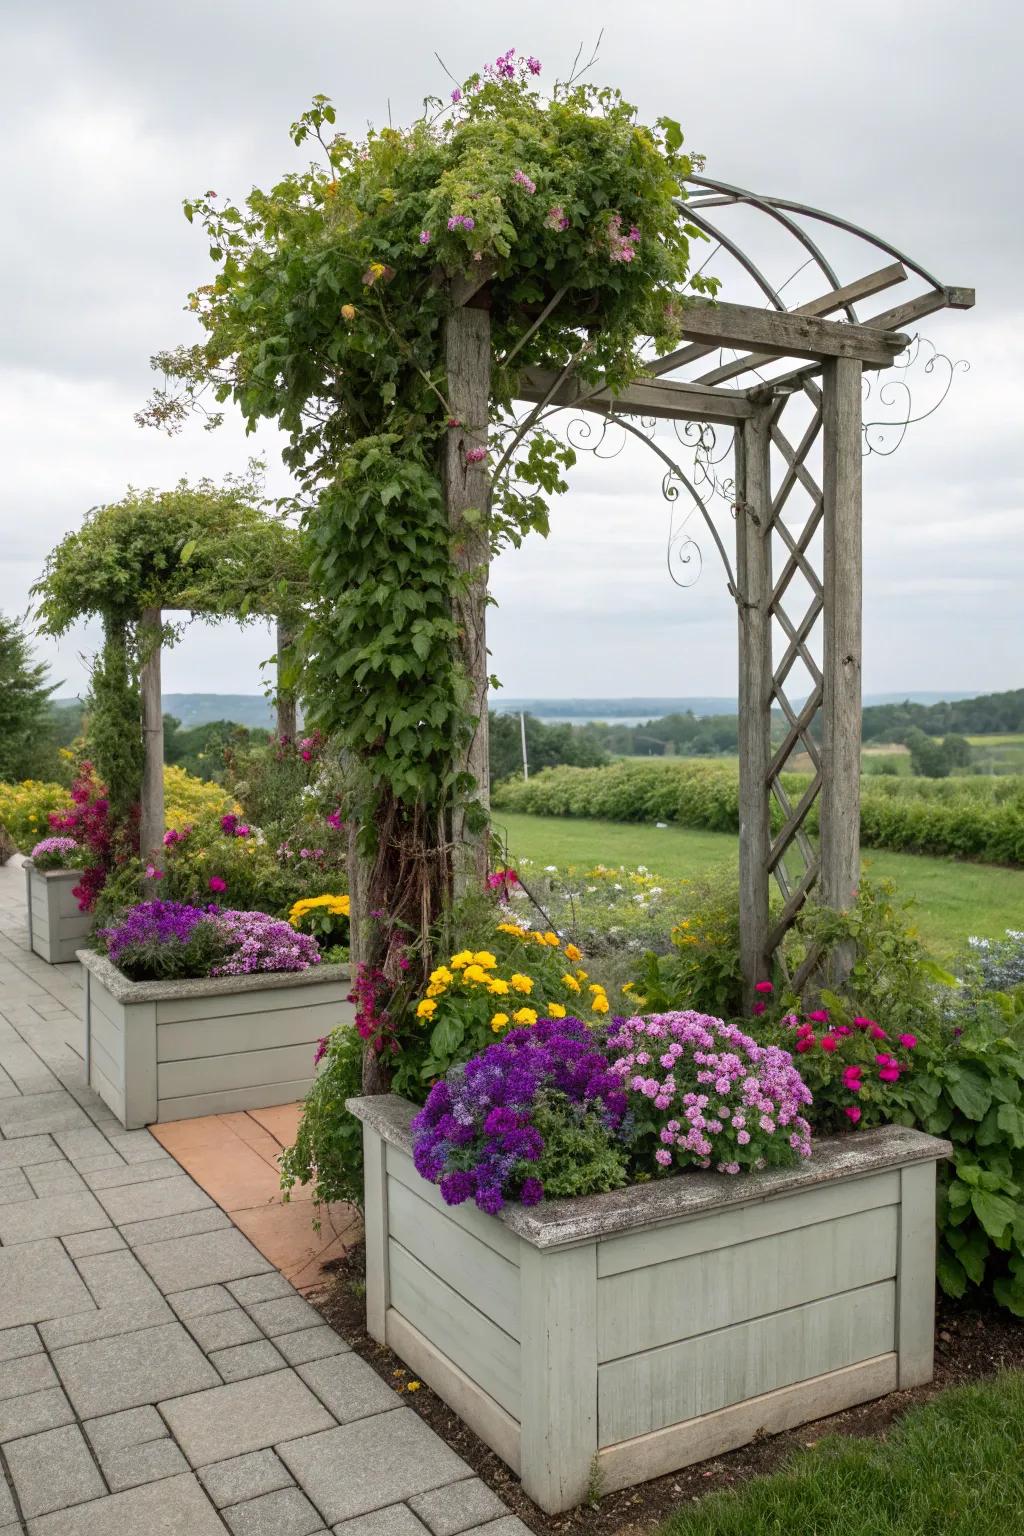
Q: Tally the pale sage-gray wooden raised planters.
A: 3